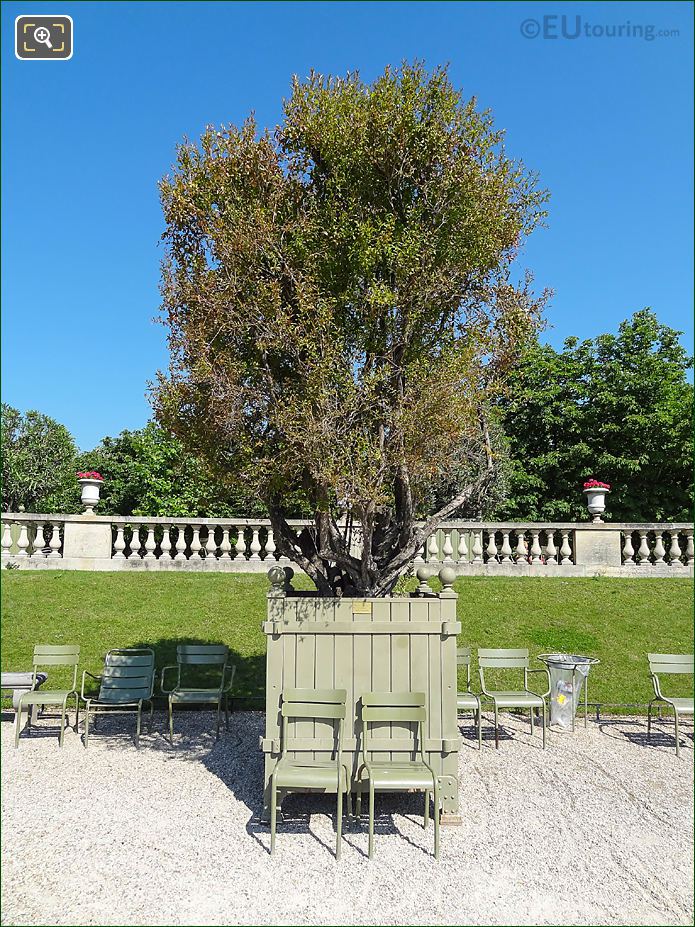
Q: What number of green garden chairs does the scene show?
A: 8